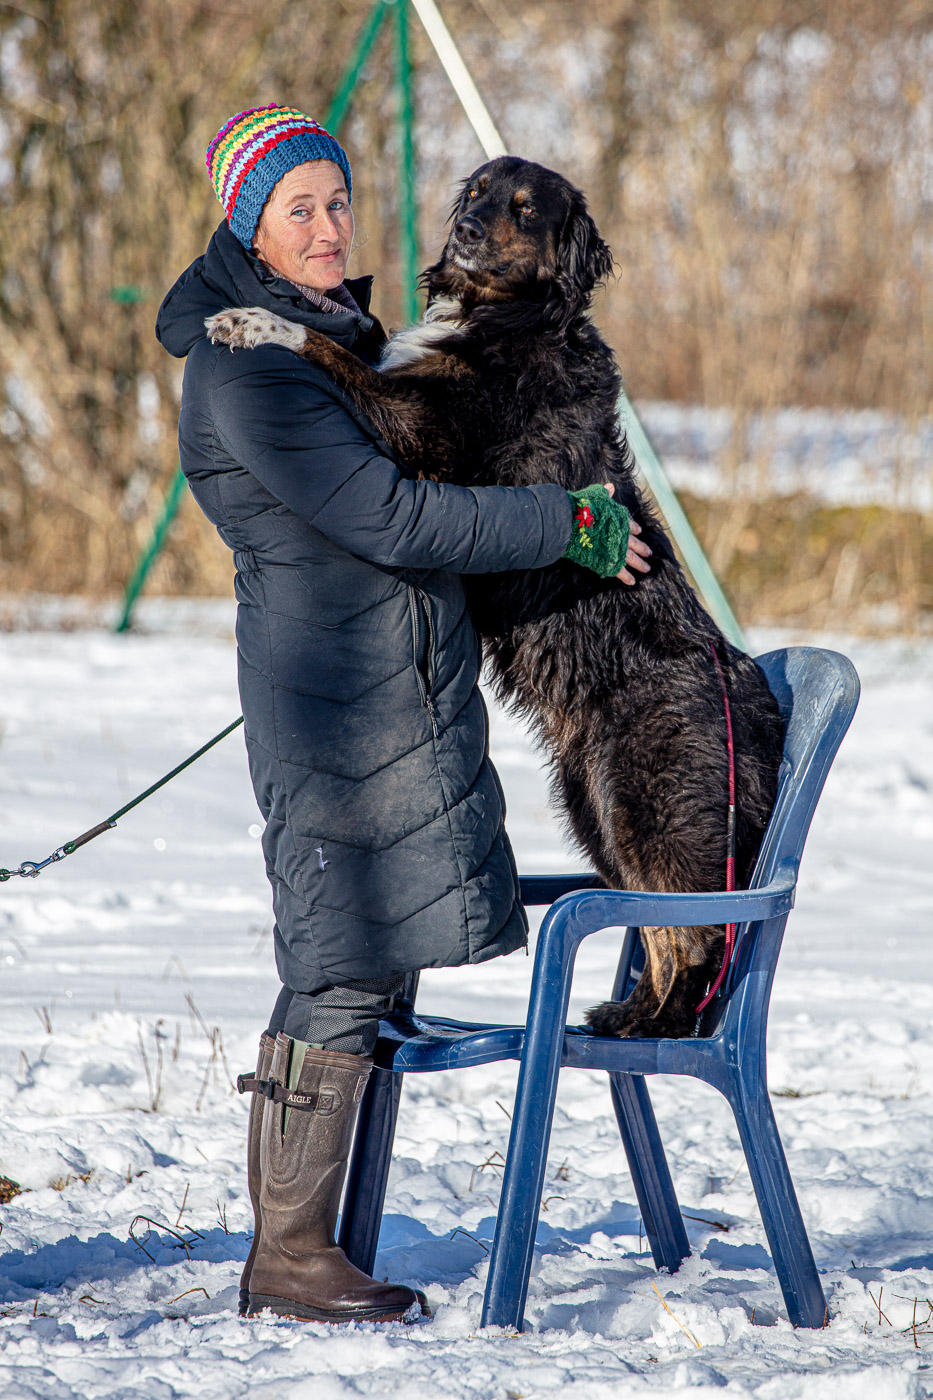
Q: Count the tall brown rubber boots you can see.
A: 2